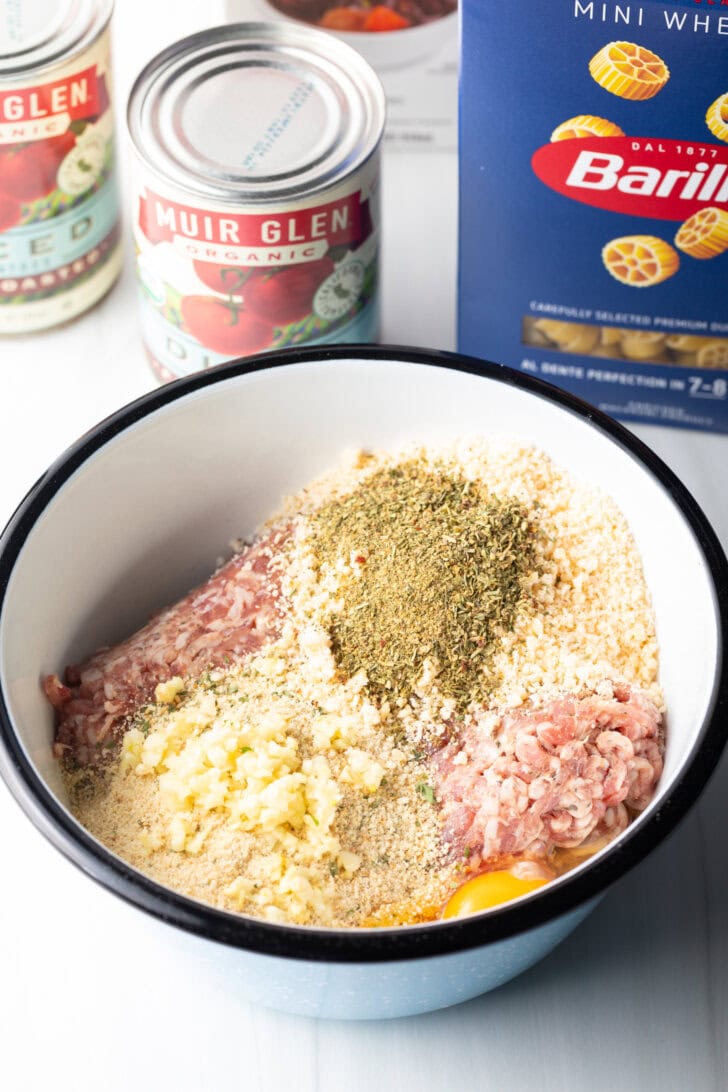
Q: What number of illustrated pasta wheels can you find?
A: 5